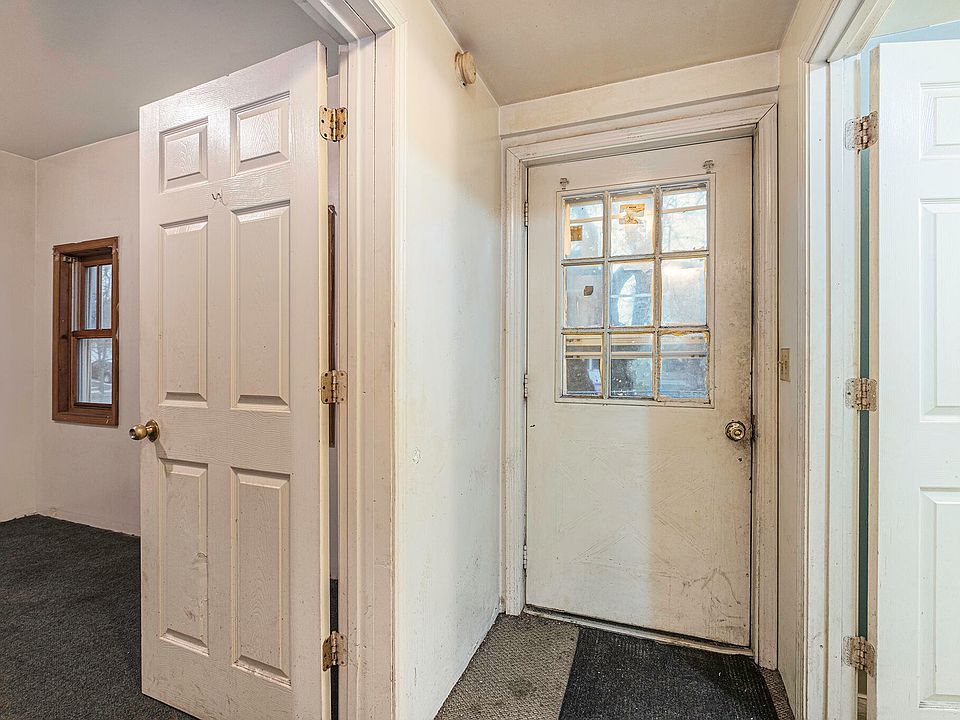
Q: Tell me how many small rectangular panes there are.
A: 9